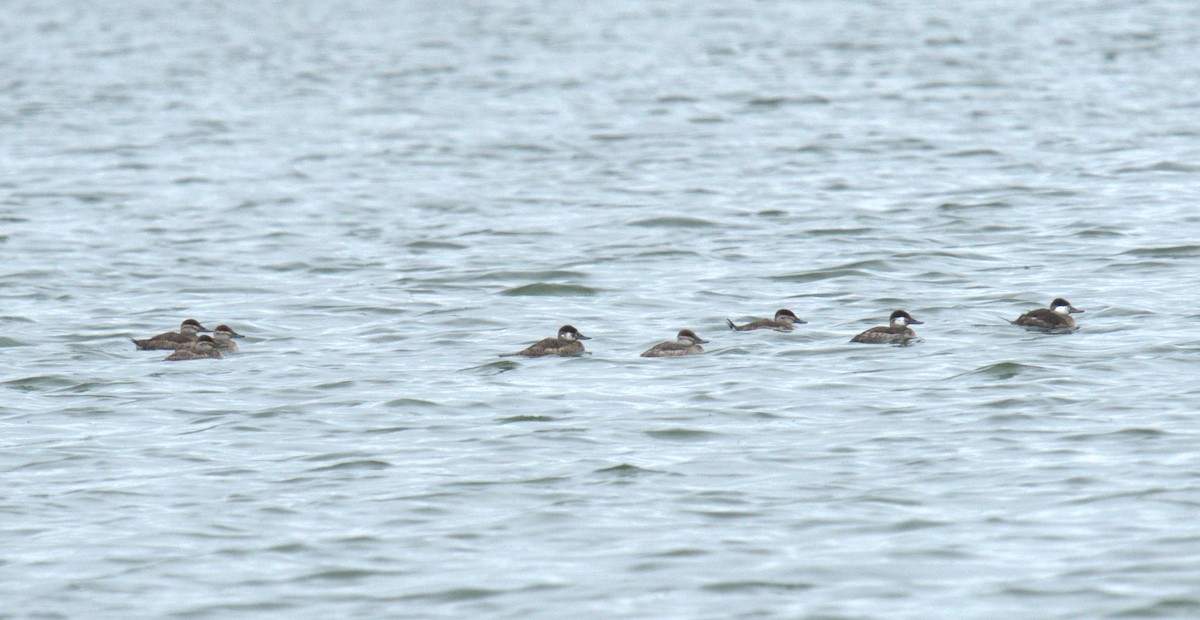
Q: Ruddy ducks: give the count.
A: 8